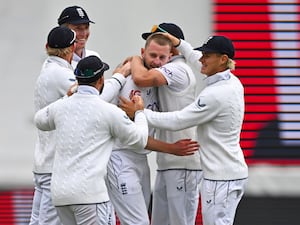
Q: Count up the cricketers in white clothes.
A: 6